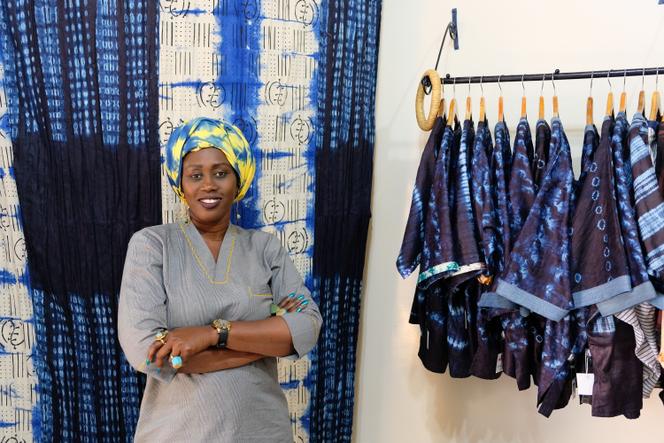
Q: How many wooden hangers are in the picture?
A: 13